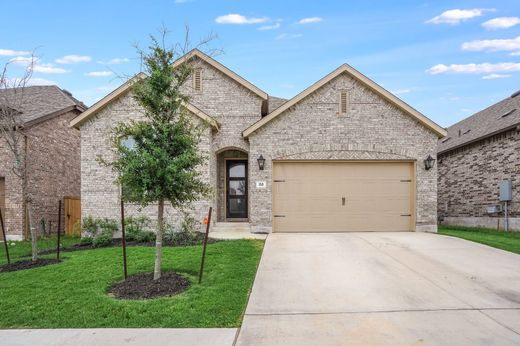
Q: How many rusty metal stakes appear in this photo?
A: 4